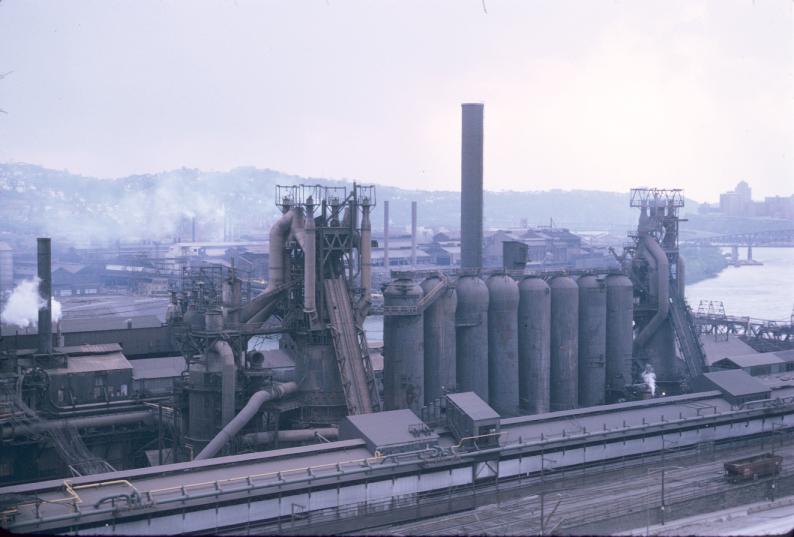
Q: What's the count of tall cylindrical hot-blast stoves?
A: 8